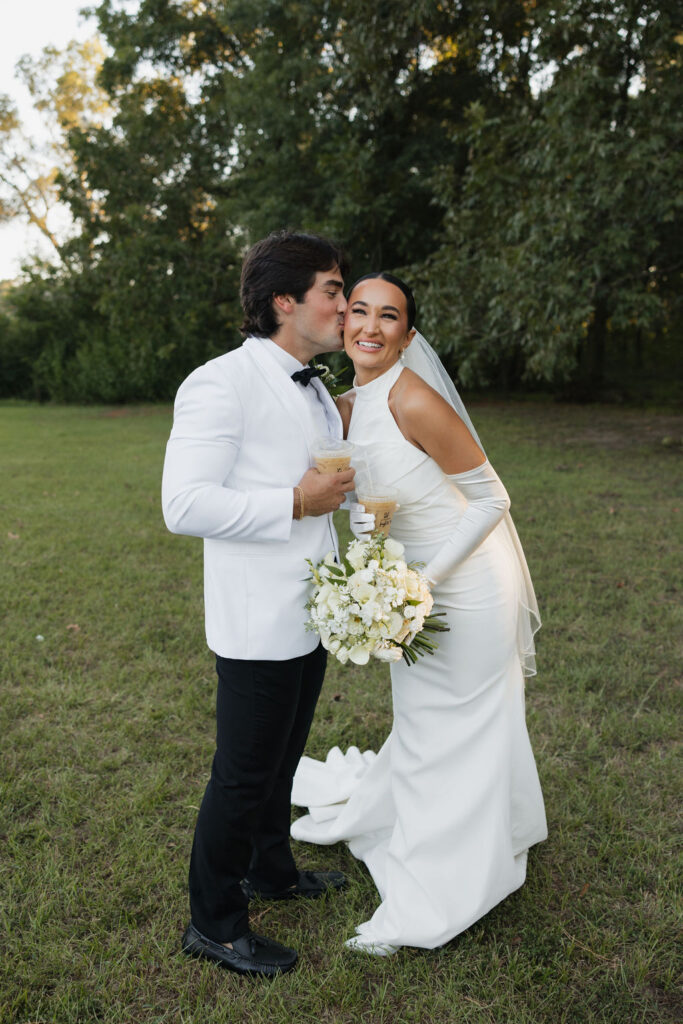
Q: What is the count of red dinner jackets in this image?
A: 0